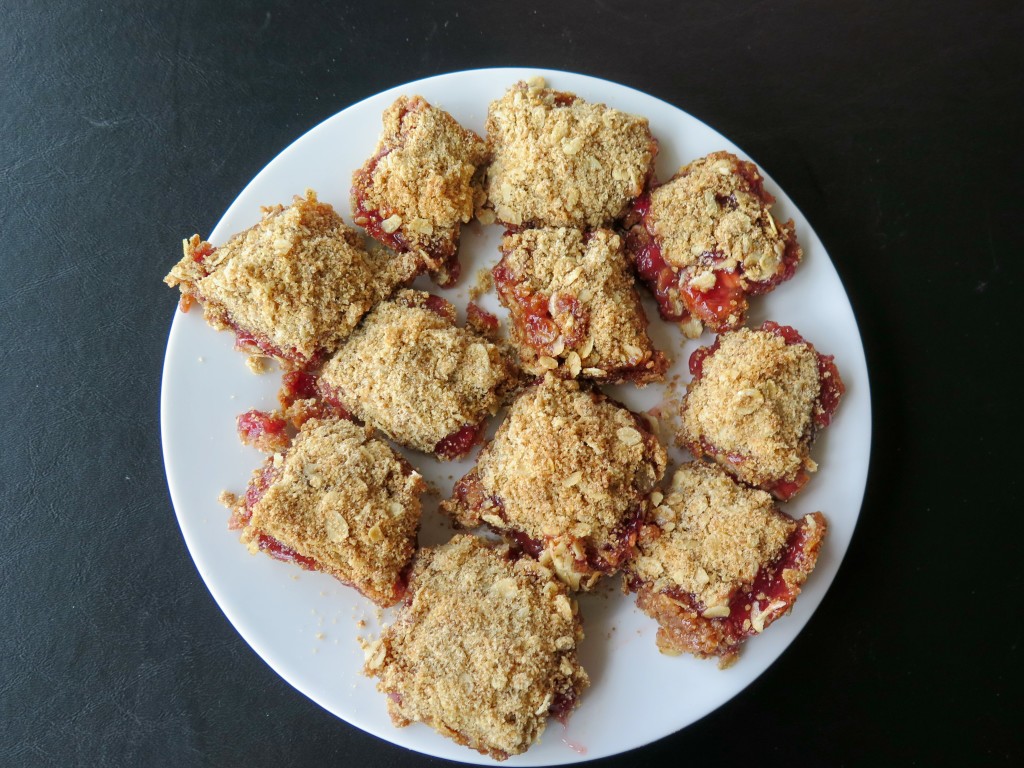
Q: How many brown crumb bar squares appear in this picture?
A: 11